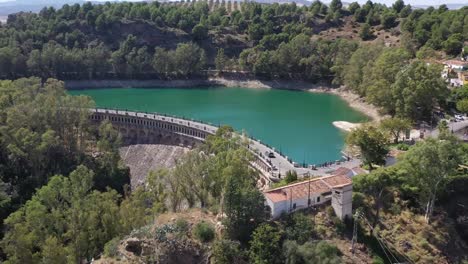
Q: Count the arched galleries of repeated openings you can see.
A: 1